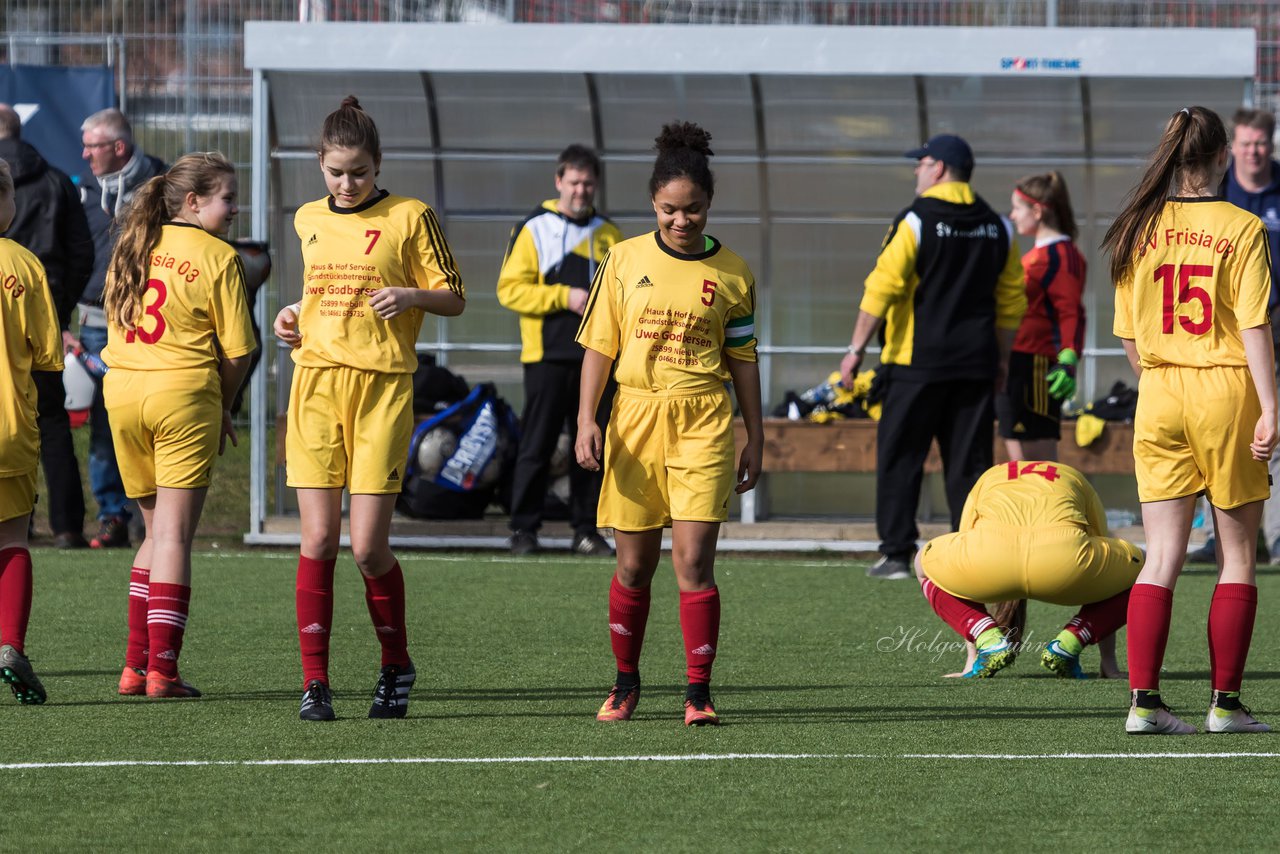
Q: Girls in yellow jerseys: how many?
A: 6